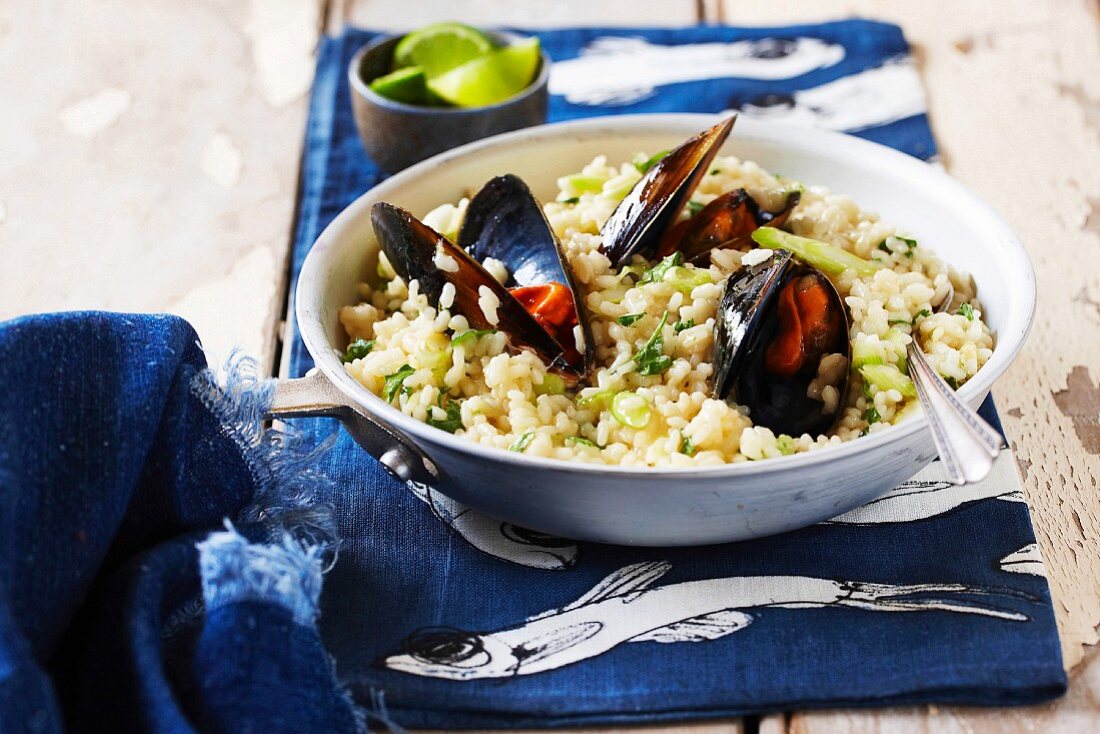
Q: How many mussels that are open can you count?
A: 3